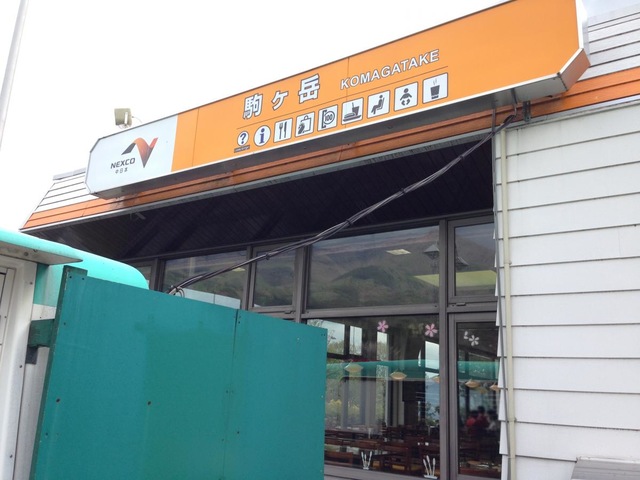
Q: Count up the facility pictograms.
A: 9